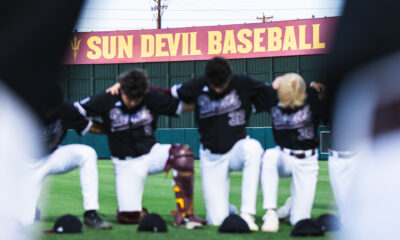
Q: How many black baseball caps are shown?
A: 5